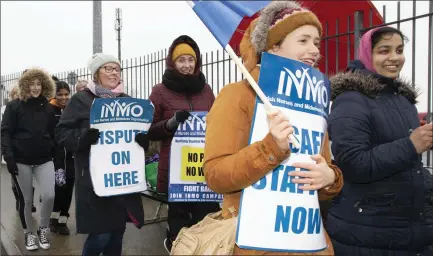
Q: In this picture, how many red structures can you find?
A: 1